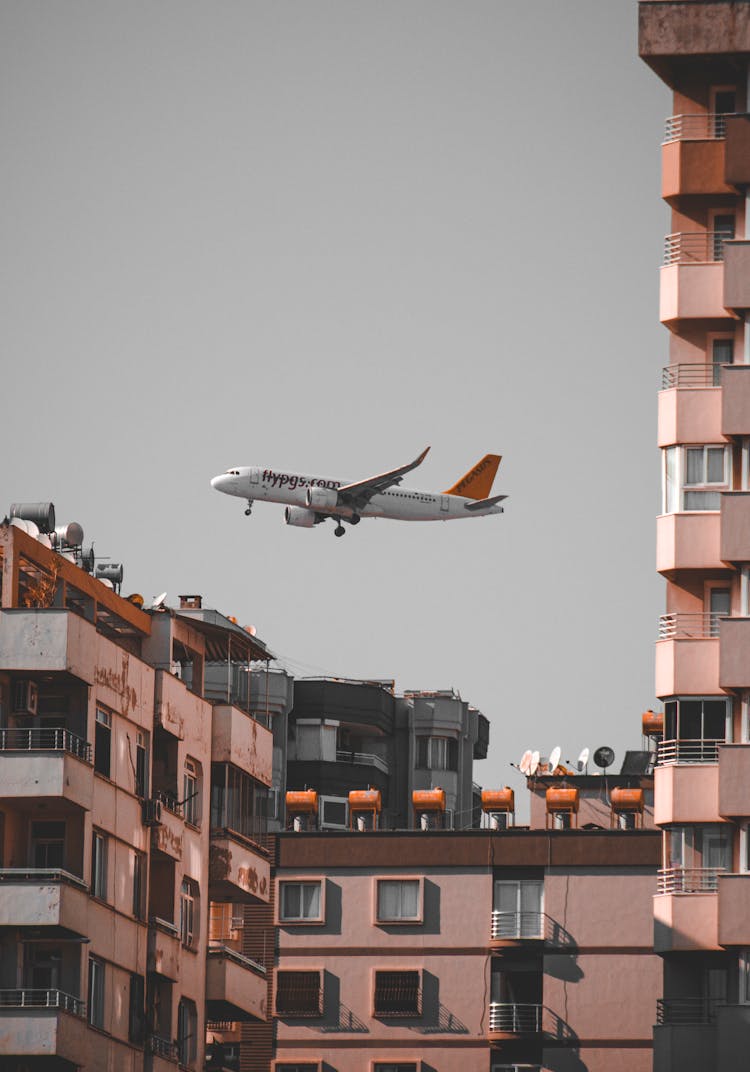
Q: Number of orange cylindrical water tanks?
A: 7